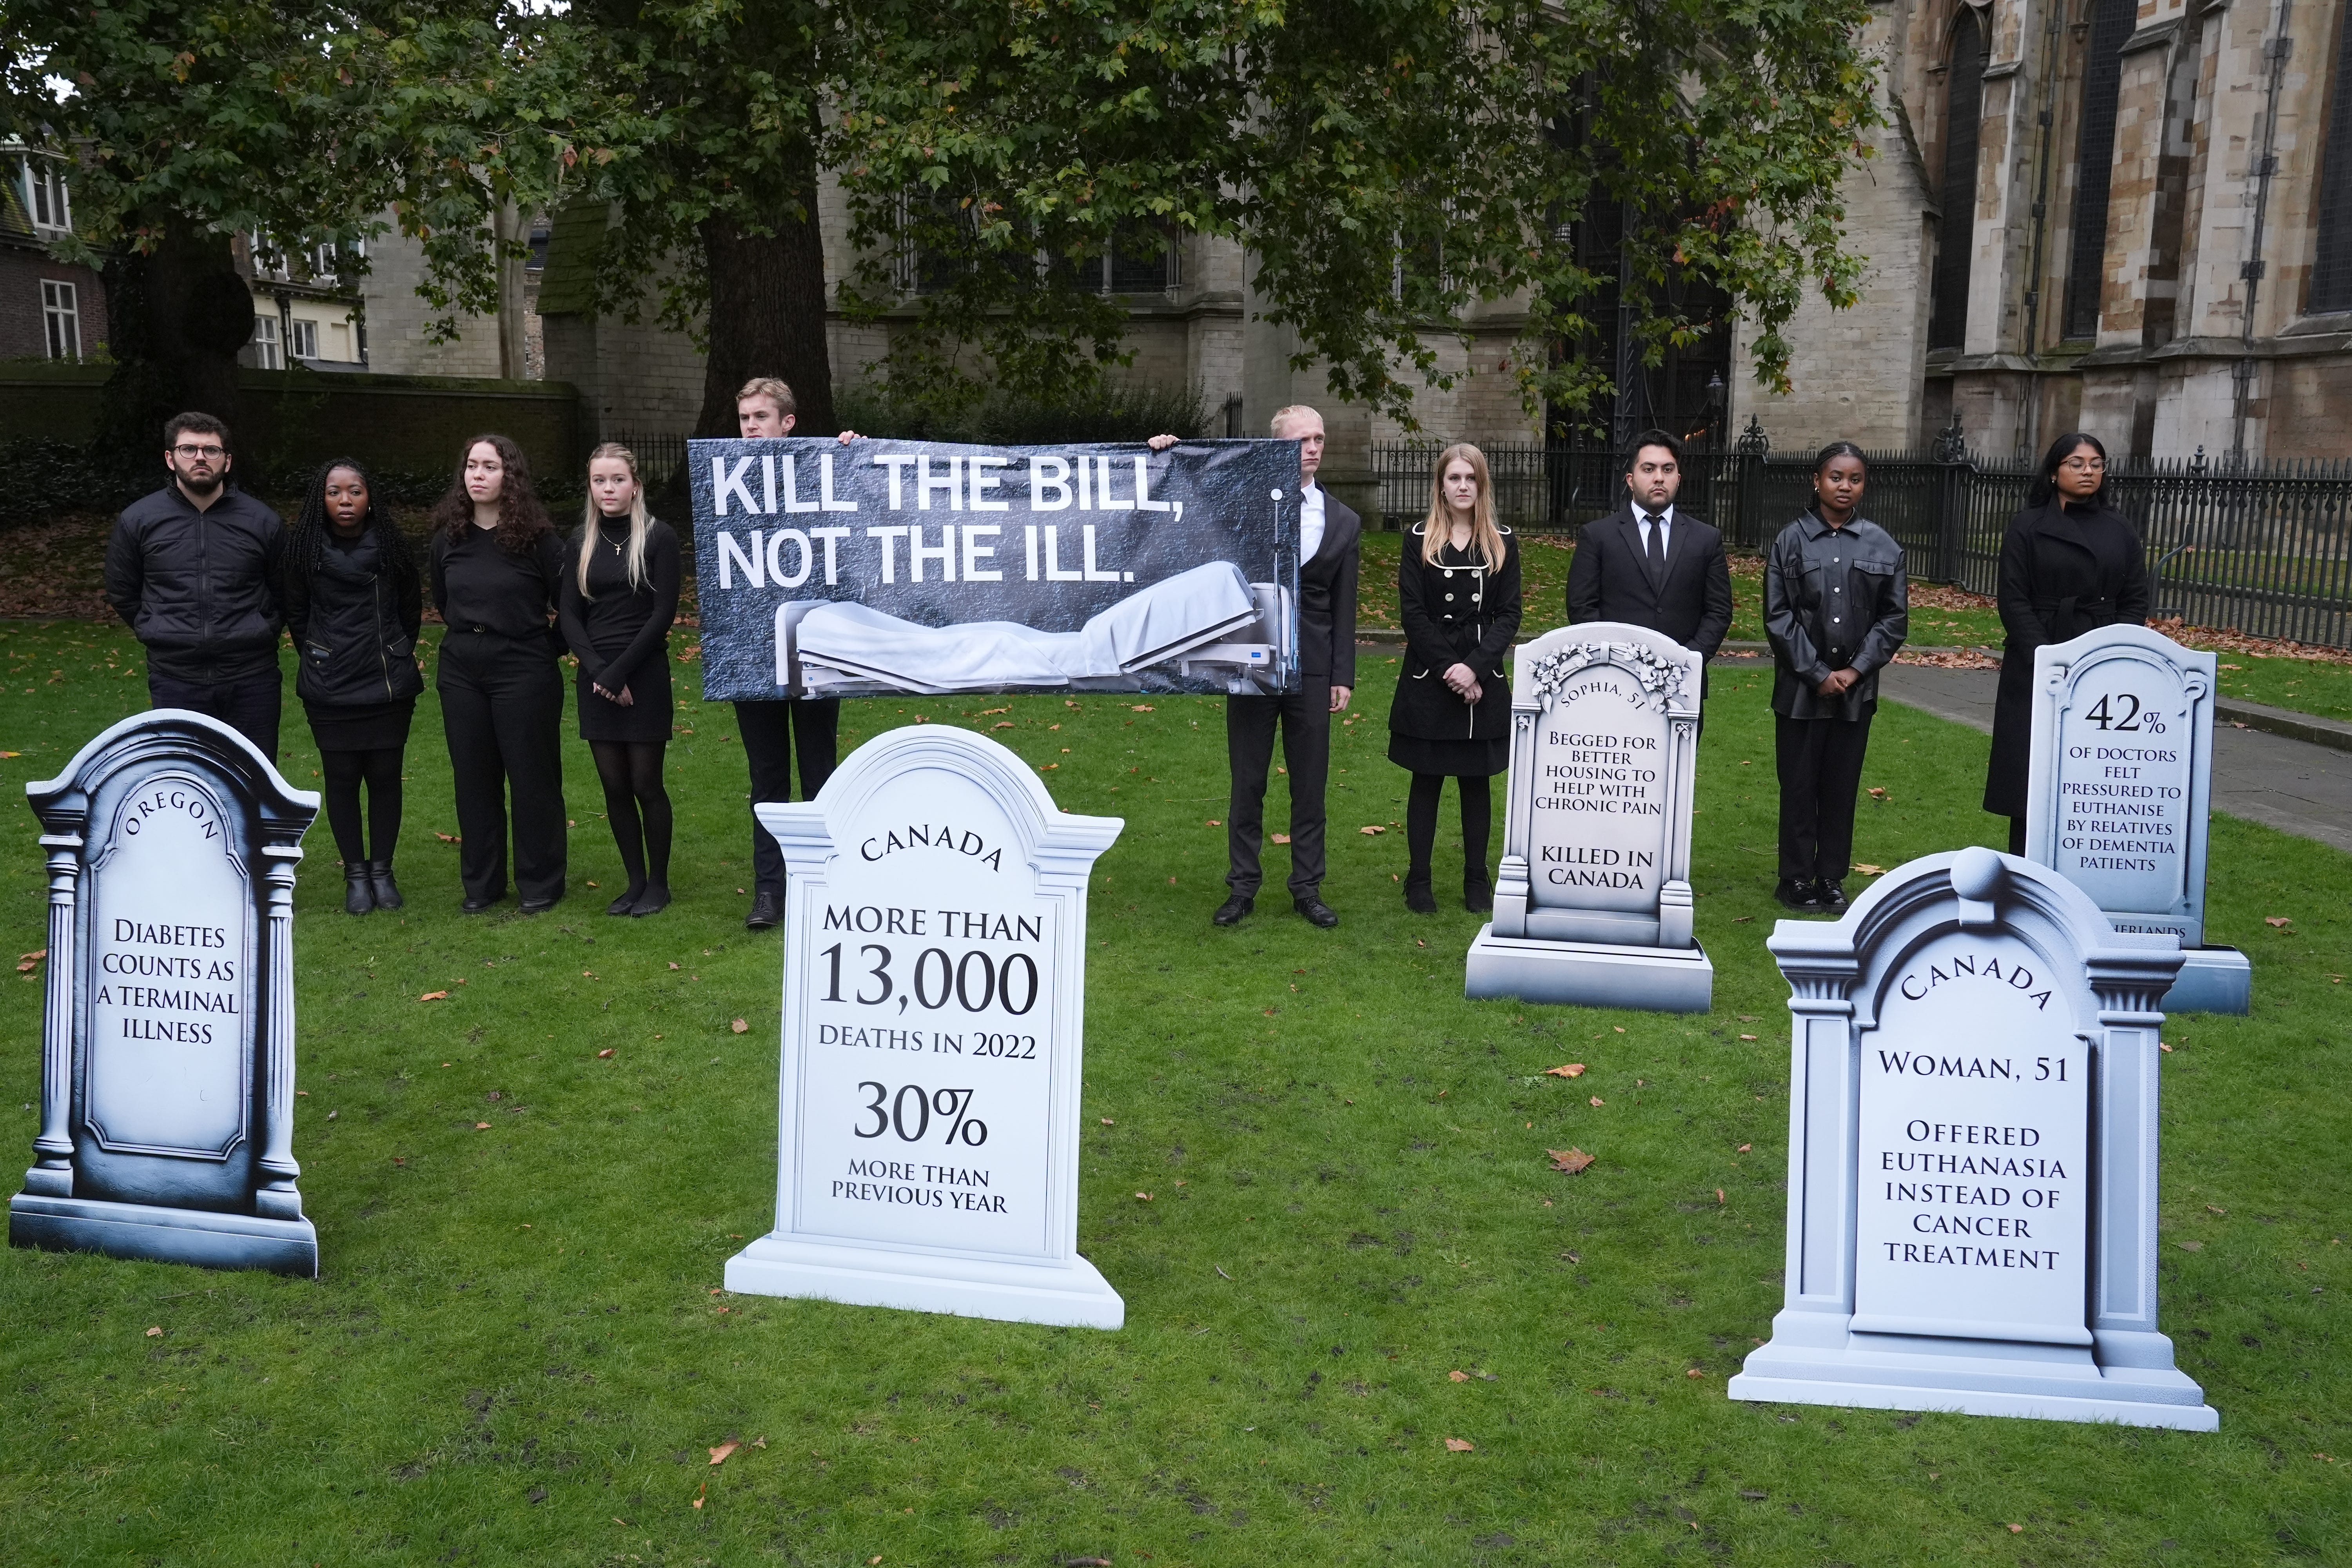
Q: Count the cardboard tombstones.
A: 5